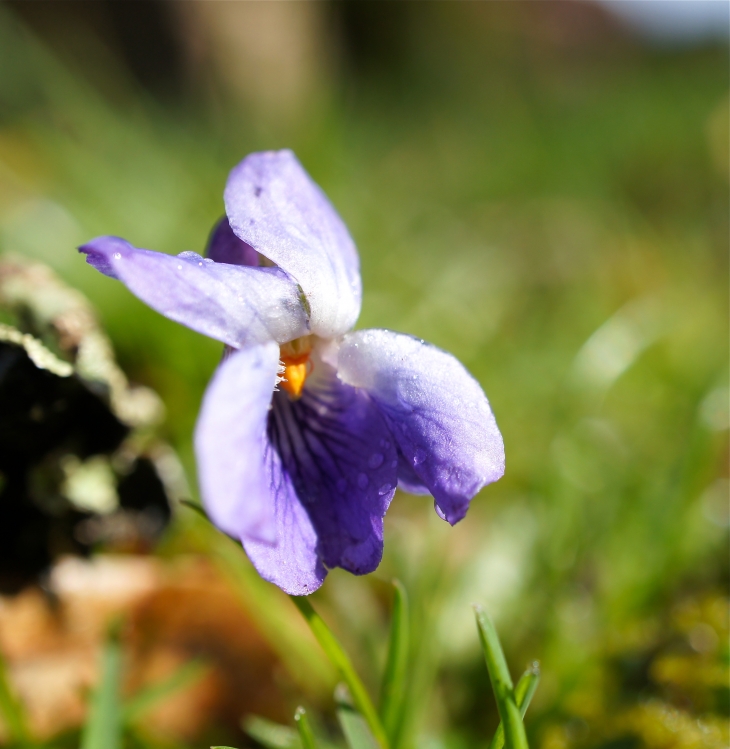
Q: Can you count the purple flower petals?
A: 5